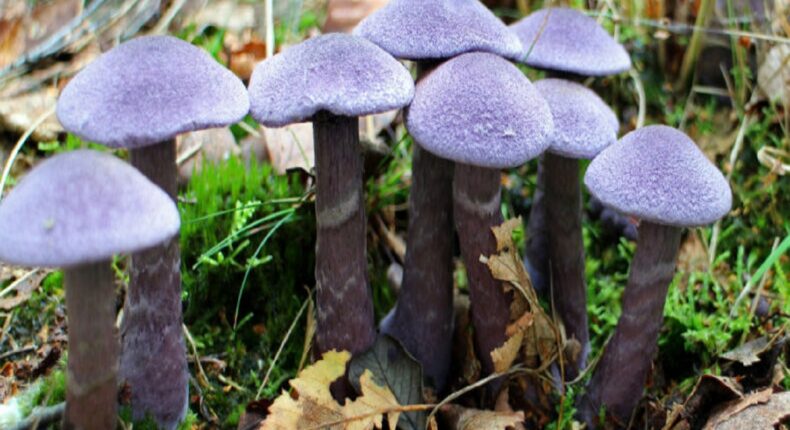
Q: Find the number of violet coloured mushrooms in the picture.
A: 8